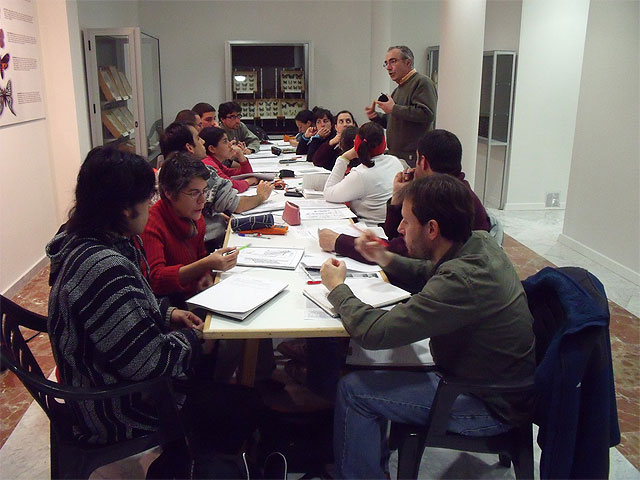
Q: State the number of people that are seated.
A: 14